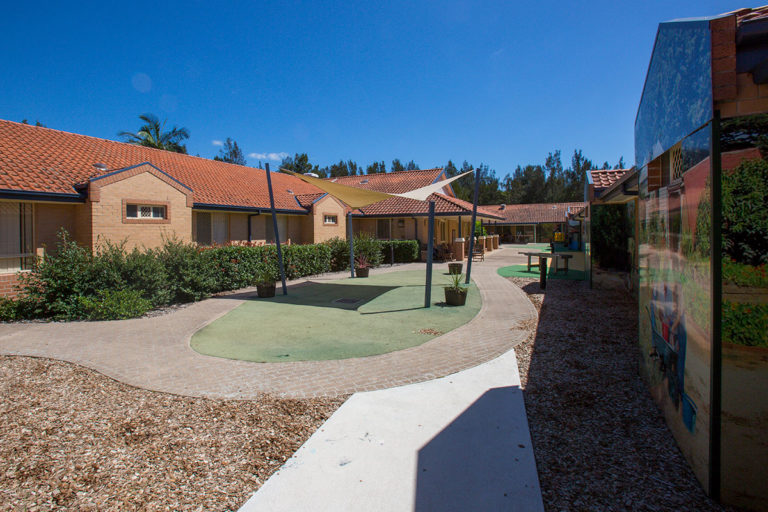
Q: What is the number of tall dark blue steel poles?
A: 4